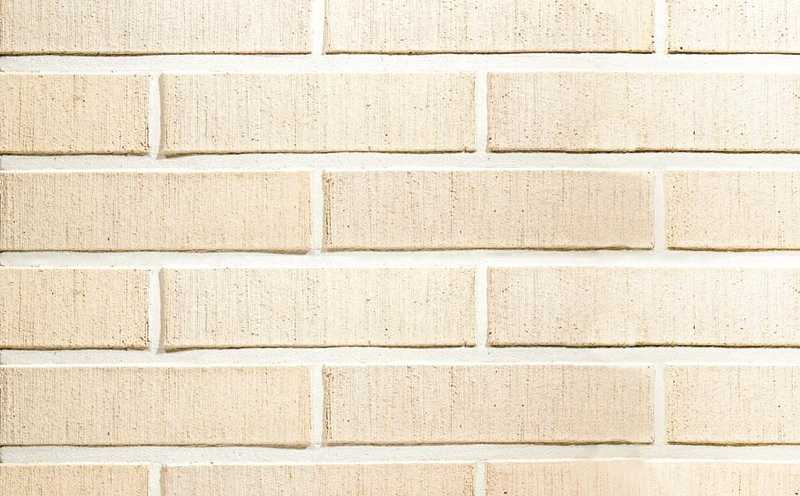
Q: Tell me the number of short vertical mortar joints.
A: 12